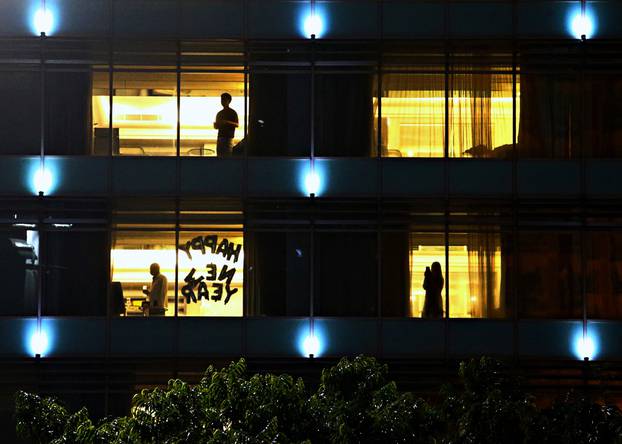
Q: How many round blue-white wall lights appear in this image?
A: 8